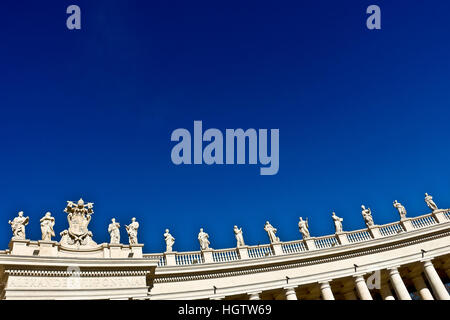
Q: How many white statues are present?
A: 13